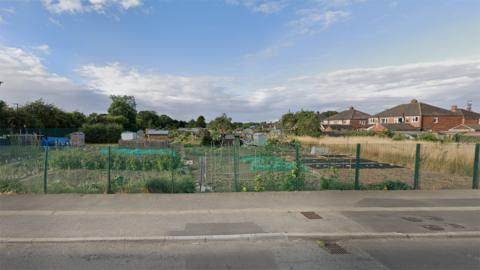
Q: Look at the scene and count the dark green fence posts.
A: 8